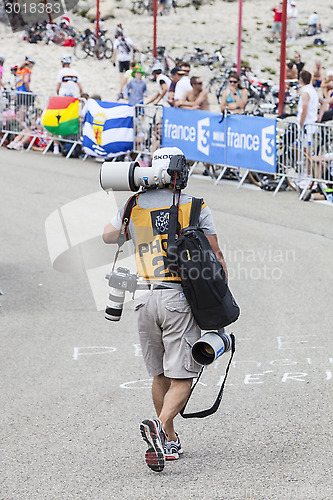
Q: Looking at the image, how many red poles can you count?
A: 5